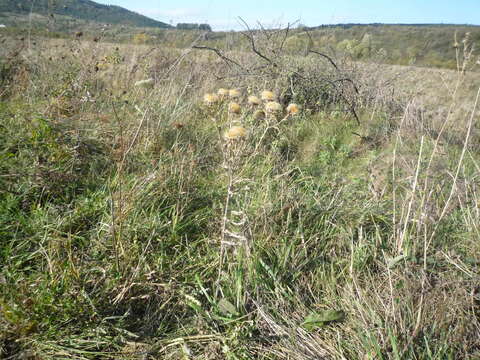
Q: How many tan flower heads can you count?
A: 9